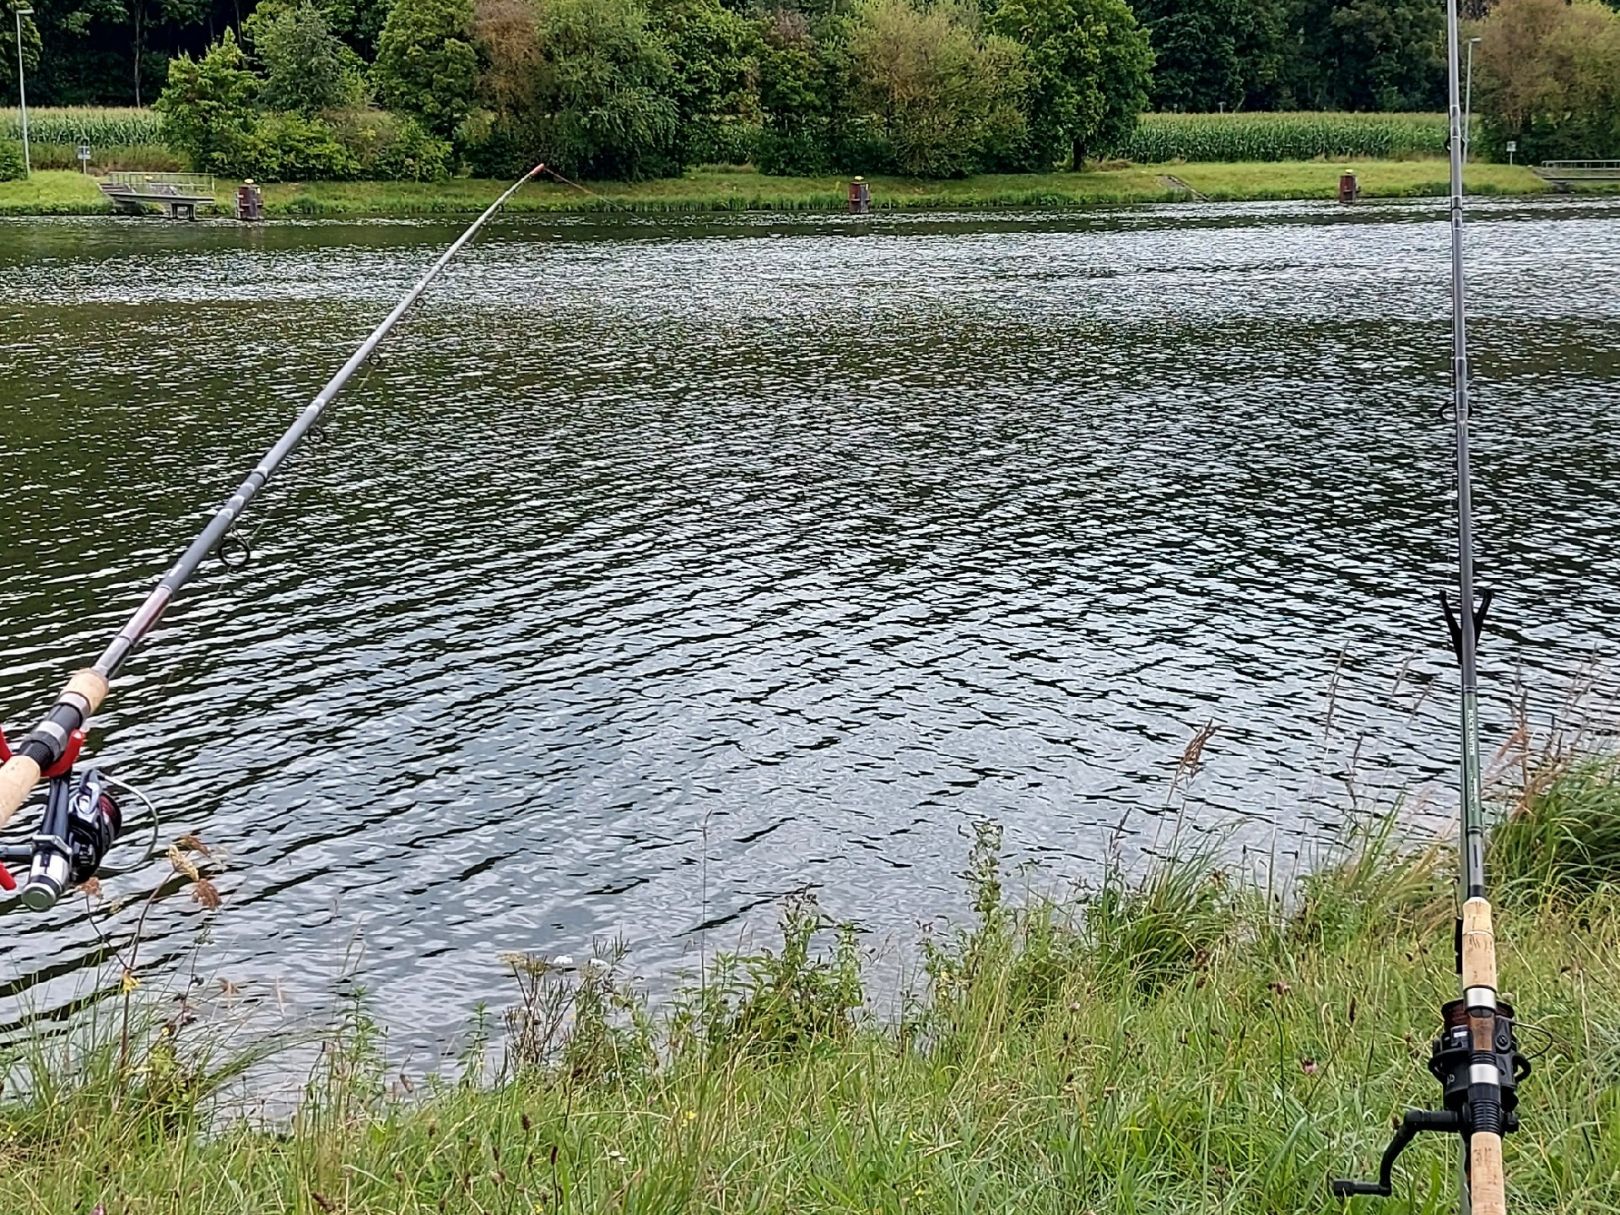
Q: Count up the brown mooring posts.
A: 3